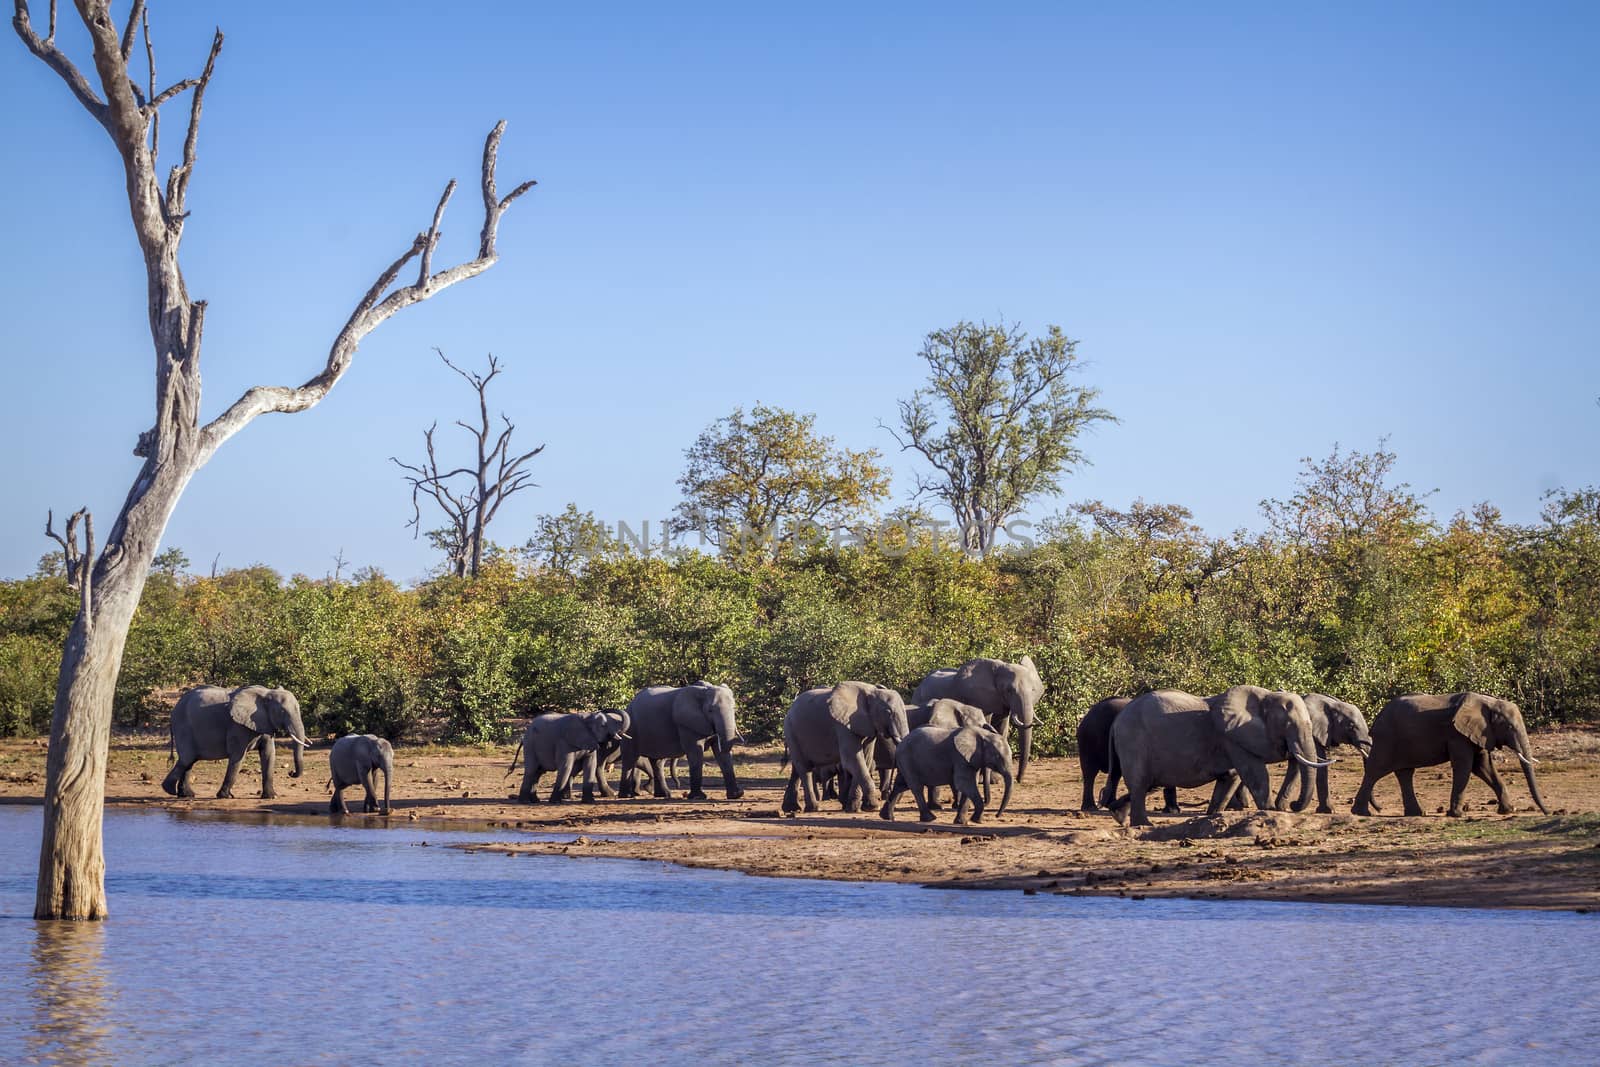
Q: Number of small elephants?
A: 3